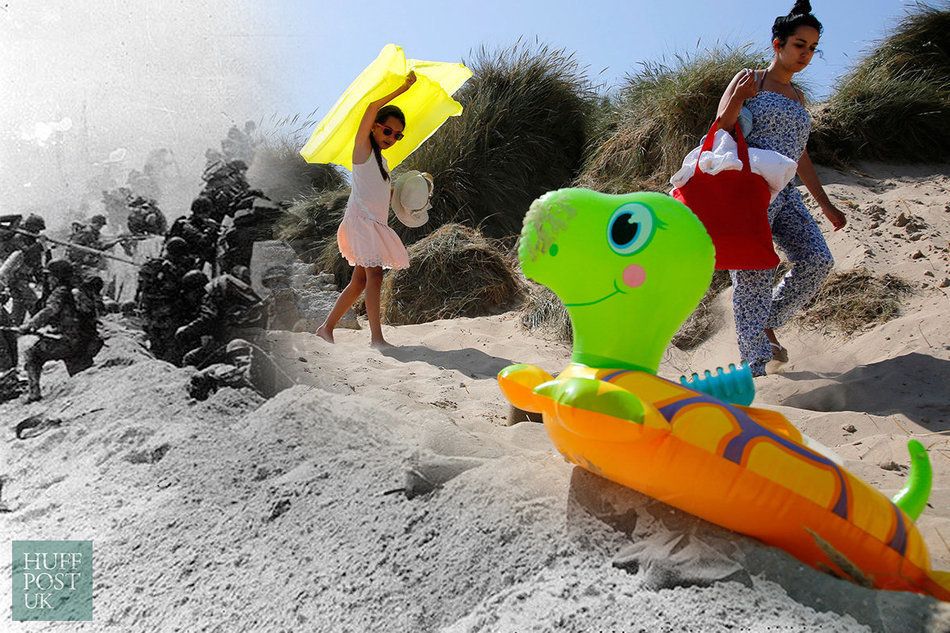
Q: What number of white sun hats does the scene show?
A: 1